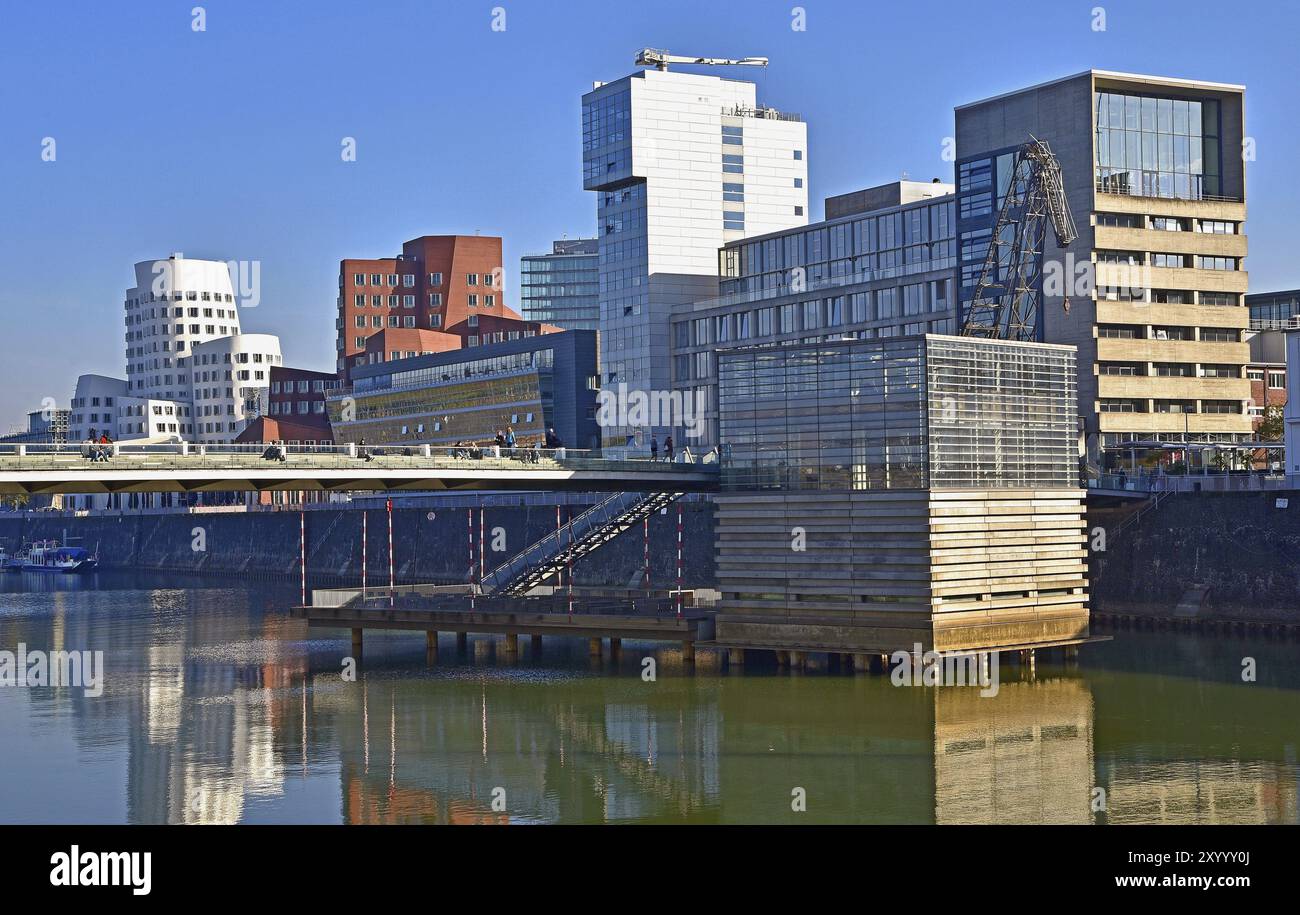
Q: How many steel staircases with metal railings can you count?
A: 1